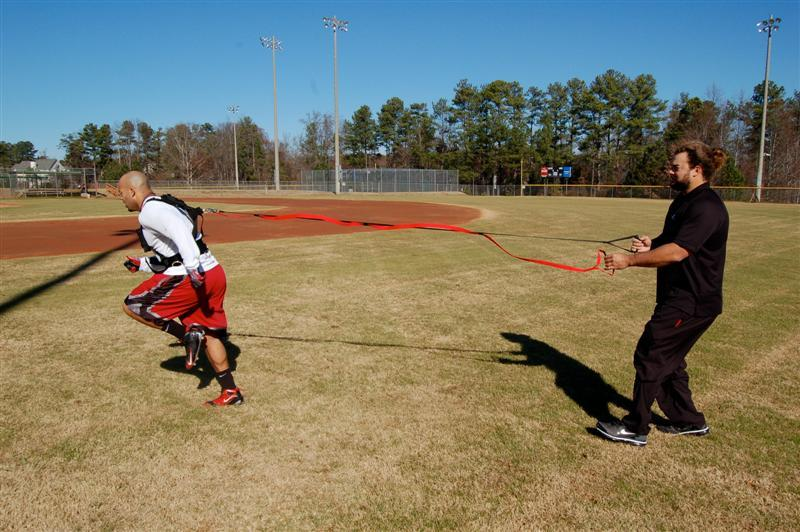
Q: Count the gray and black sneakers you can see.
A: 2